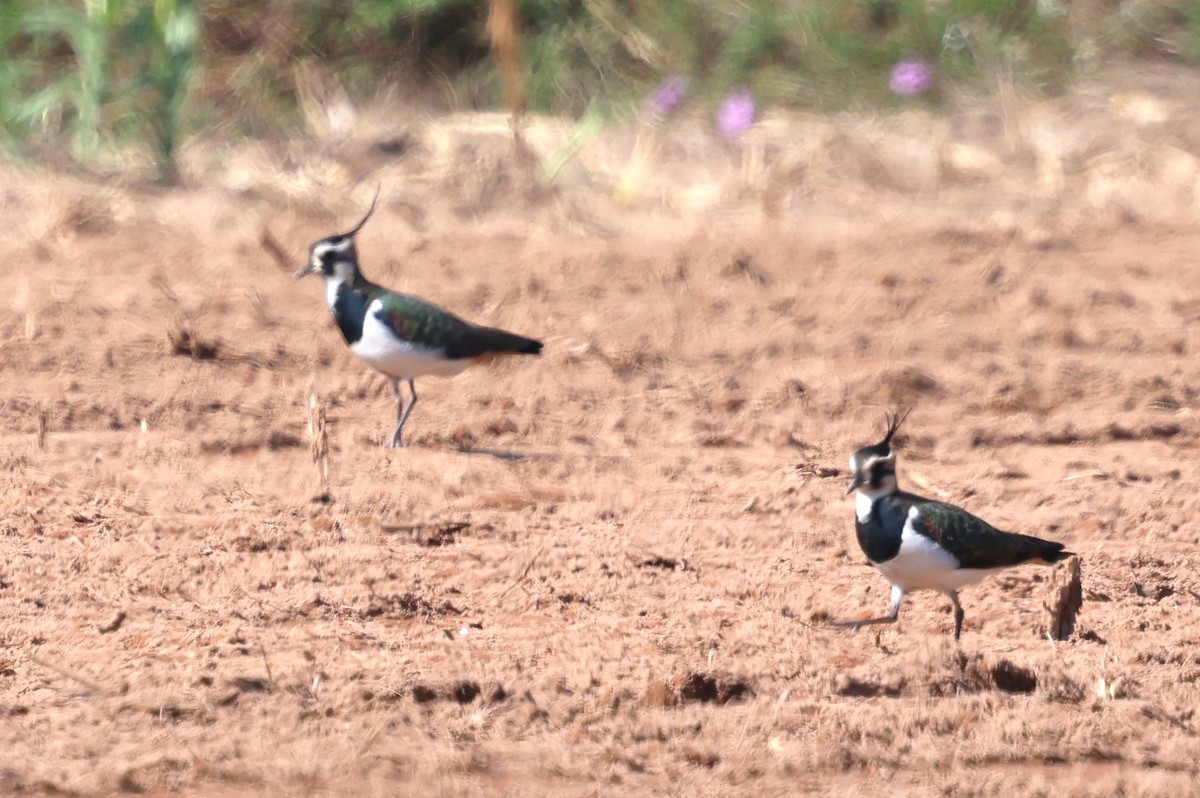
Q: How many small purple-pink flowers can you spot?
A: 3